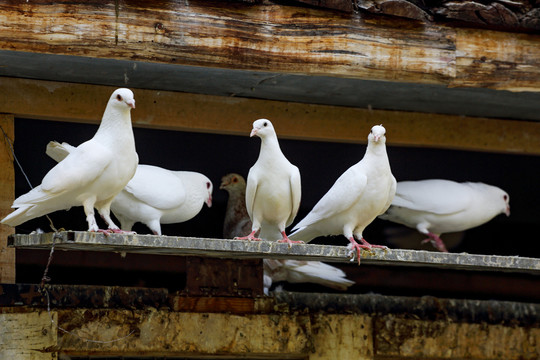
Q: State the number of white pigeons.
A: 5